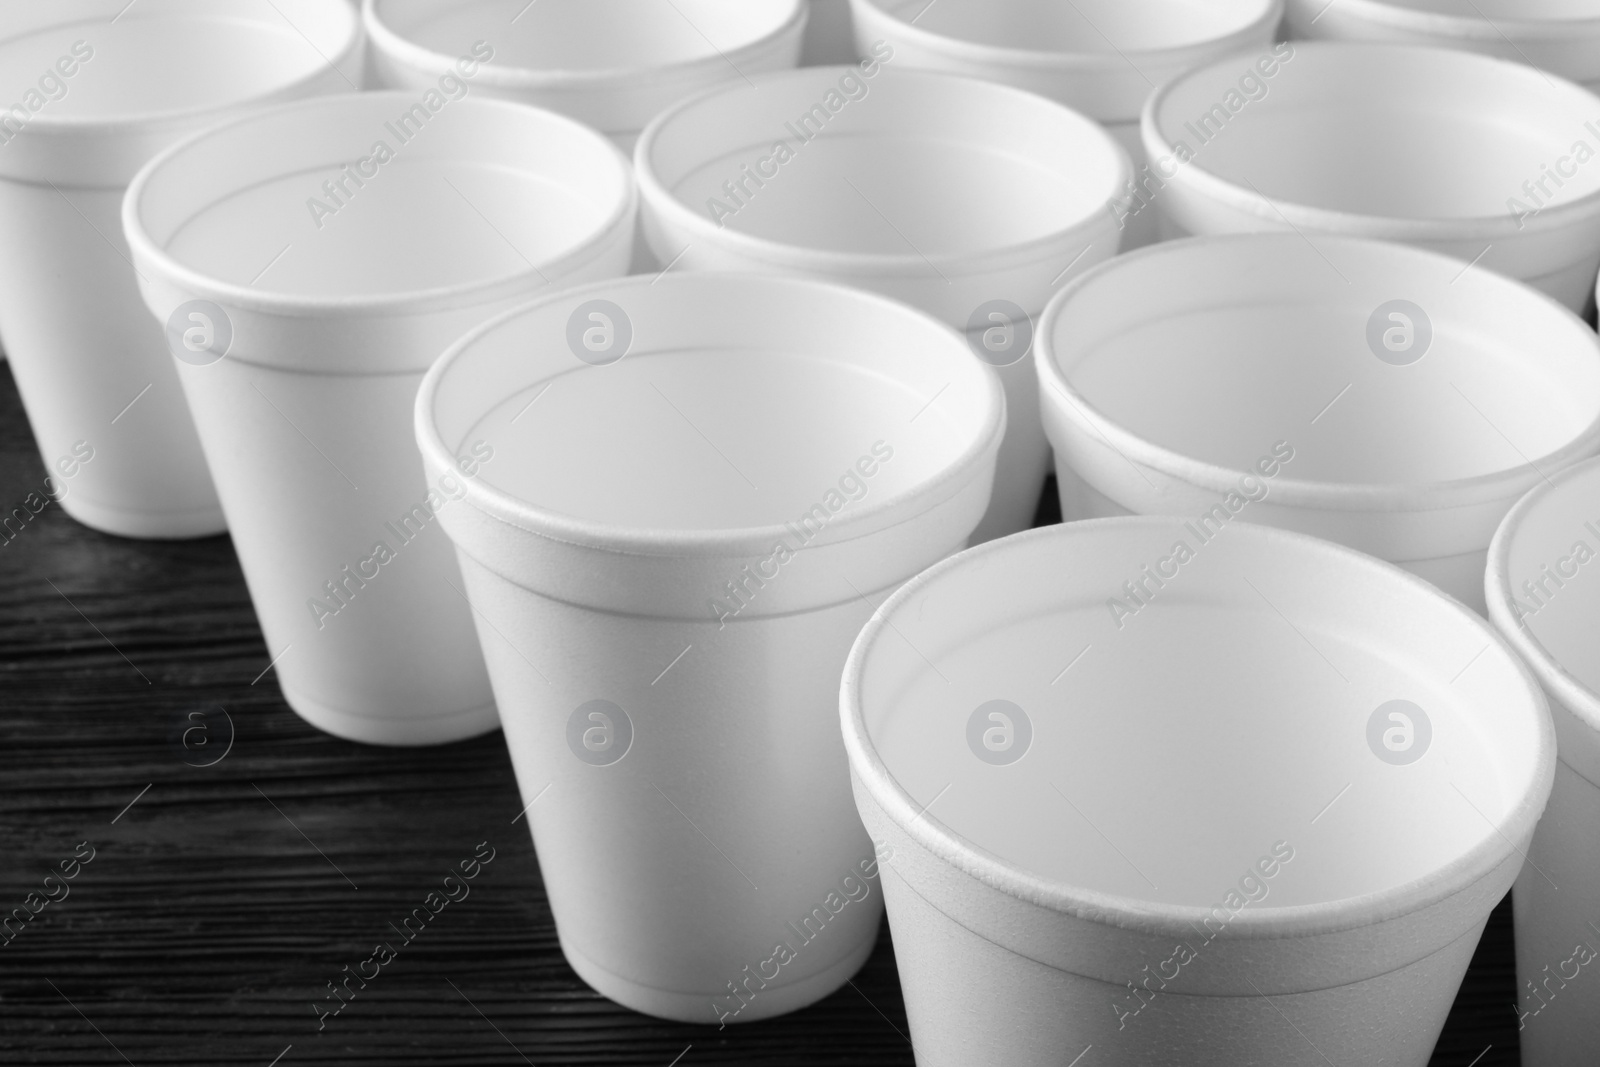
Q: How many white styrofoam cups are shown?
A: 11